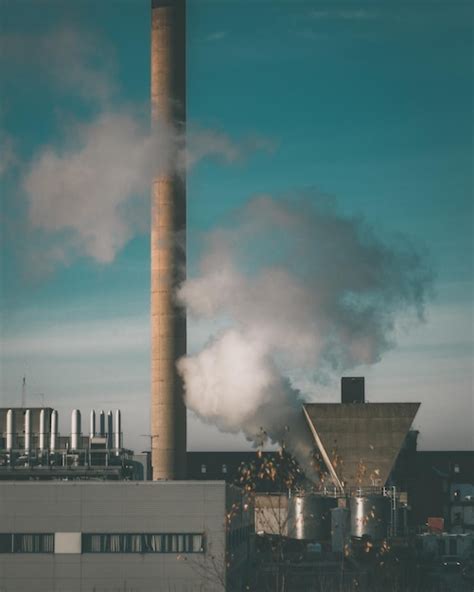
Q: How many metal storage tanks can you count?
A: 2